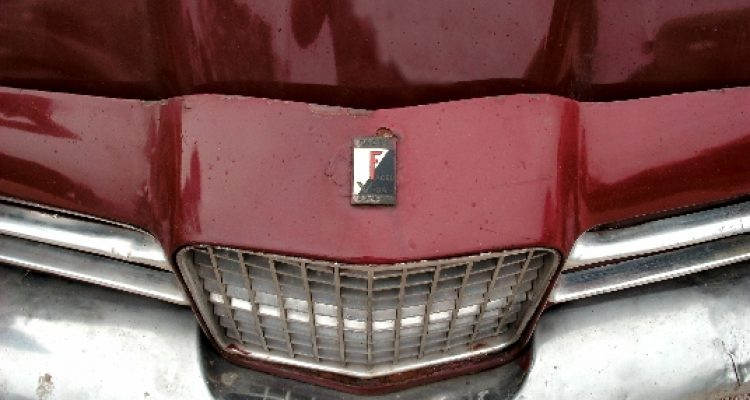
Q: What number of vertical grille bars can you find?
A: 11